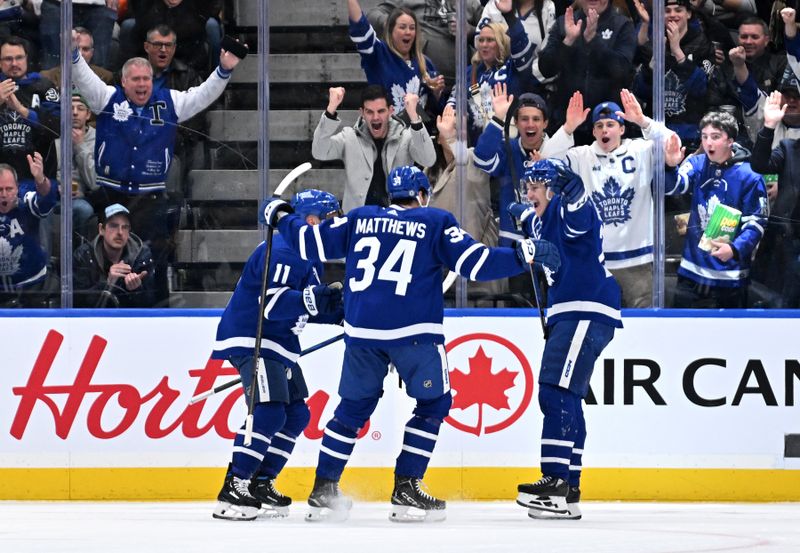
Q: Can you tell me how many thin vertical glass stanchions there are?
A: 4